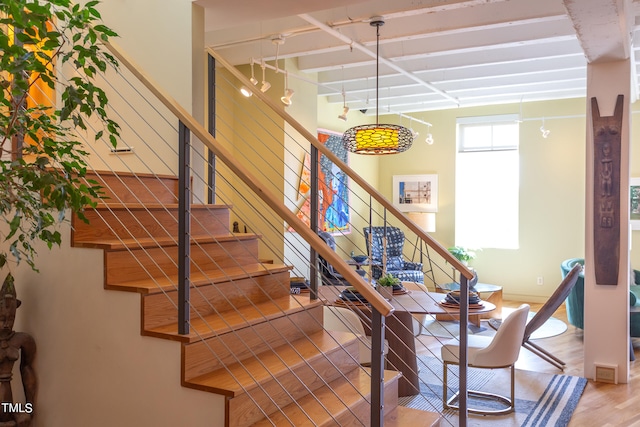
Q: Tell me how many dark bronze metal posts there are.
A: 5